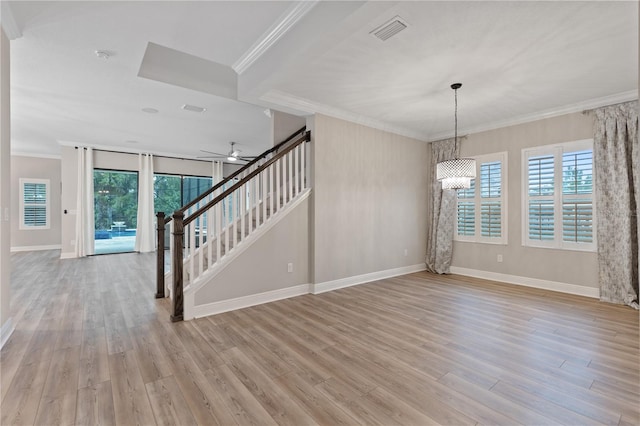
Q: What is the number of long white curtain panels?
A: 3